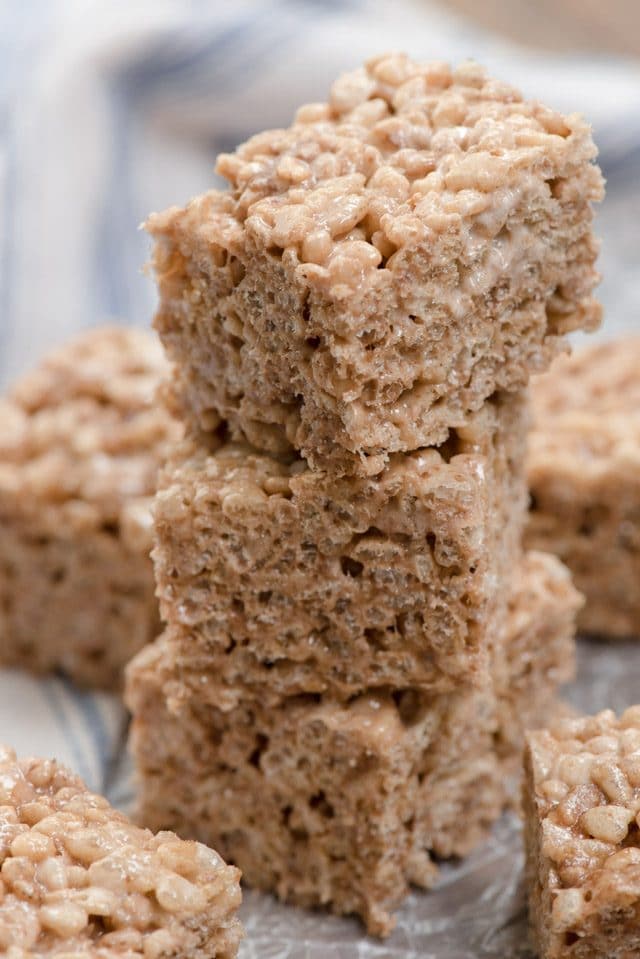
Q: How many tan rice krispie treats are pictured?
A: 7